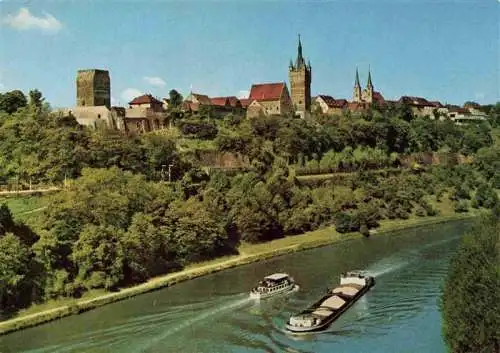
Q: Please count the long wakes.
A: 2